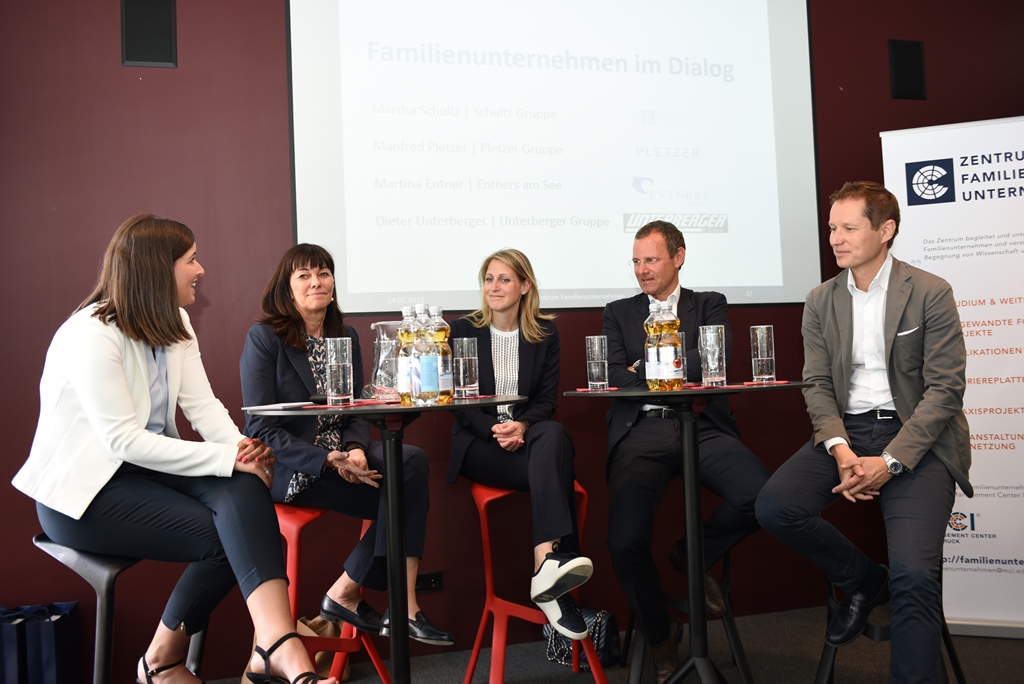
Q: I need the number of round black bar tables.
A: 2